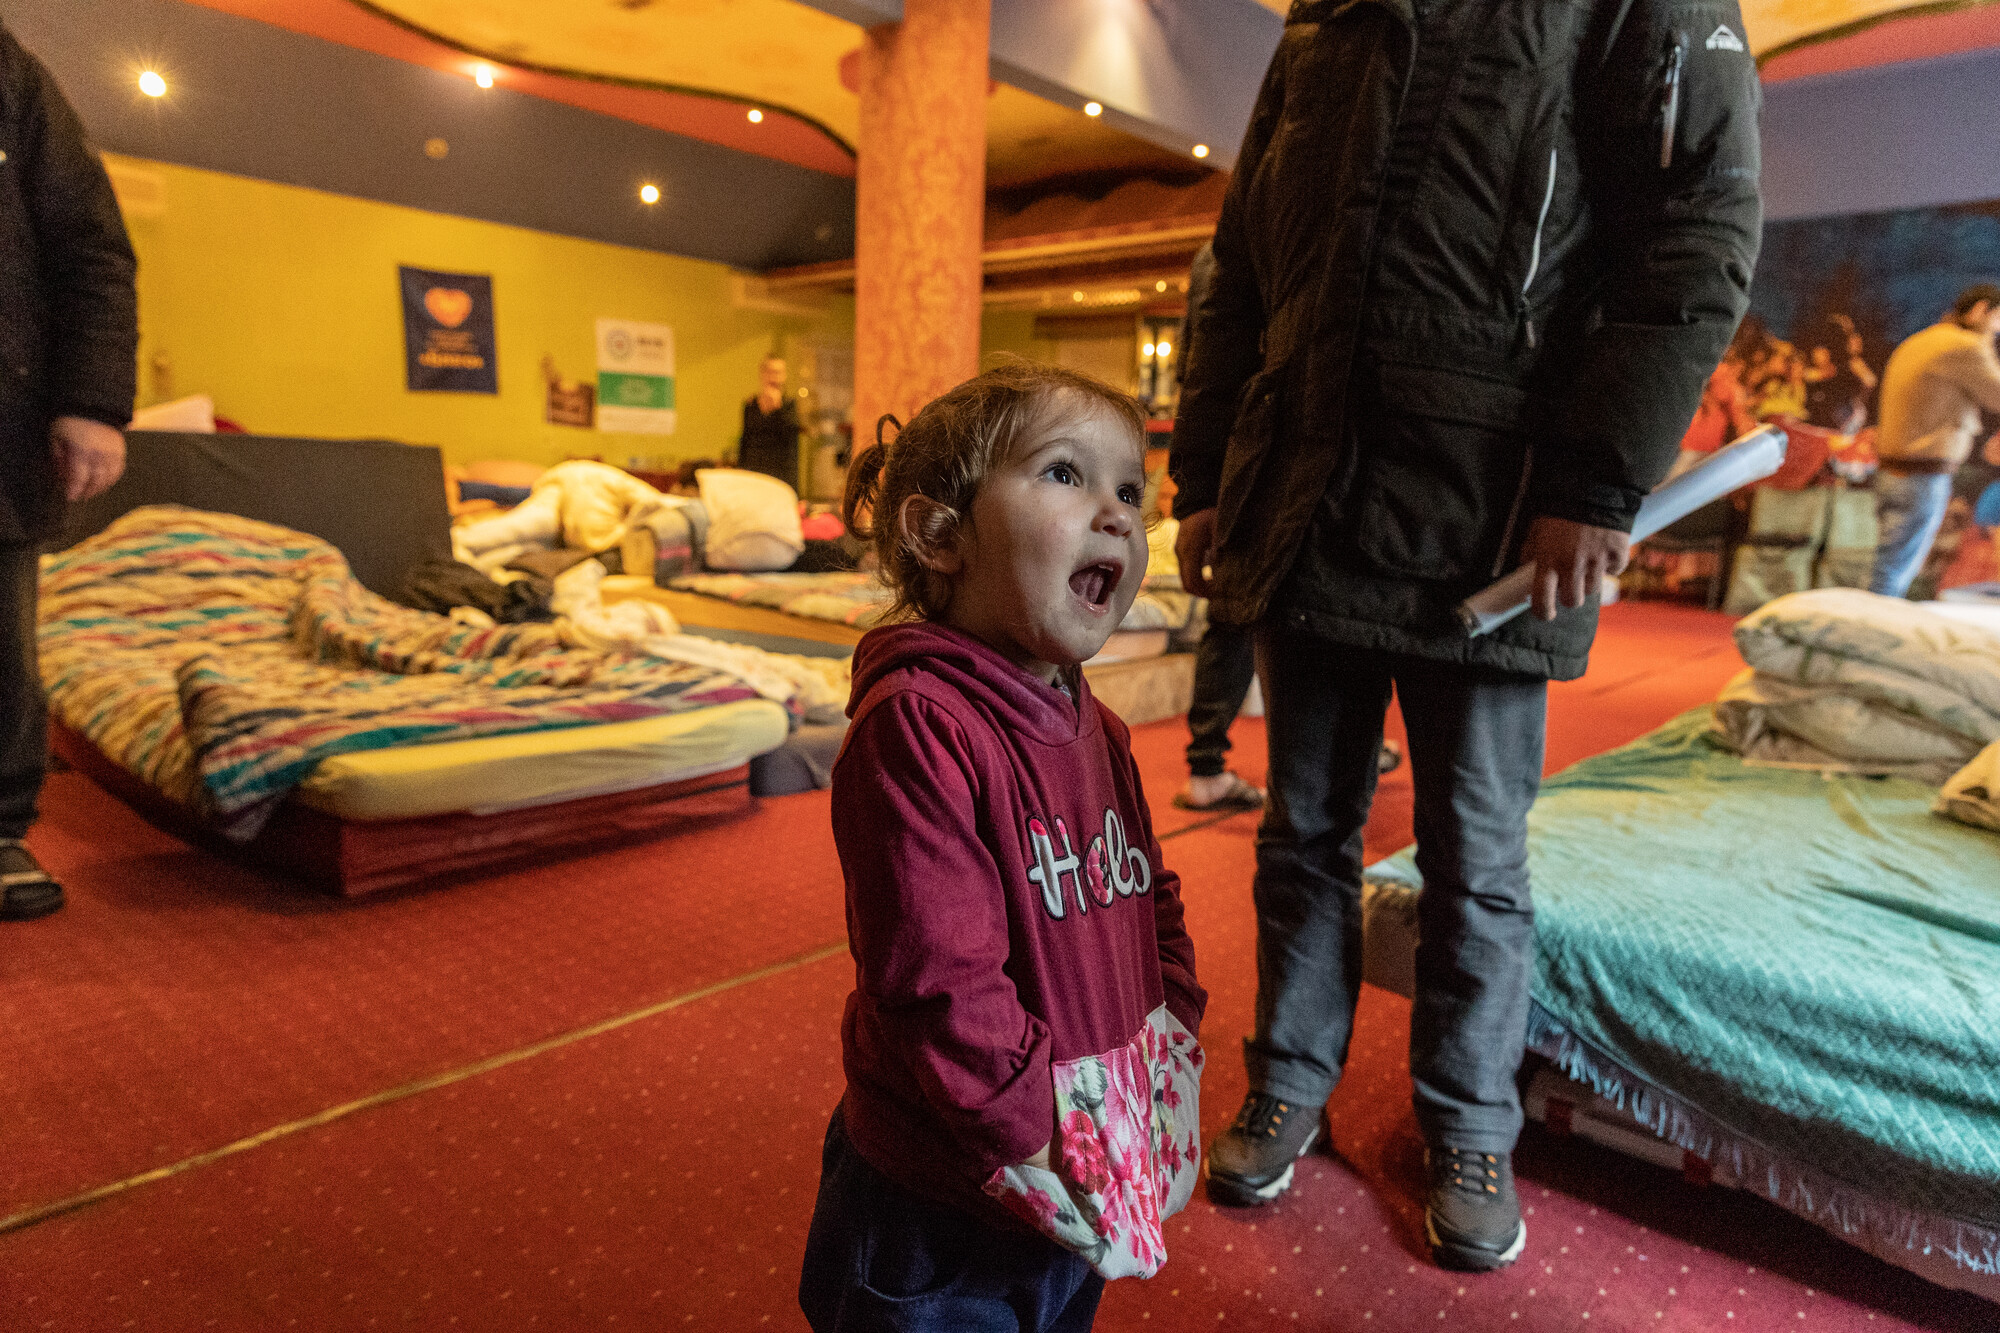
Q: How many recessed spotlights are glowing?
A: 6